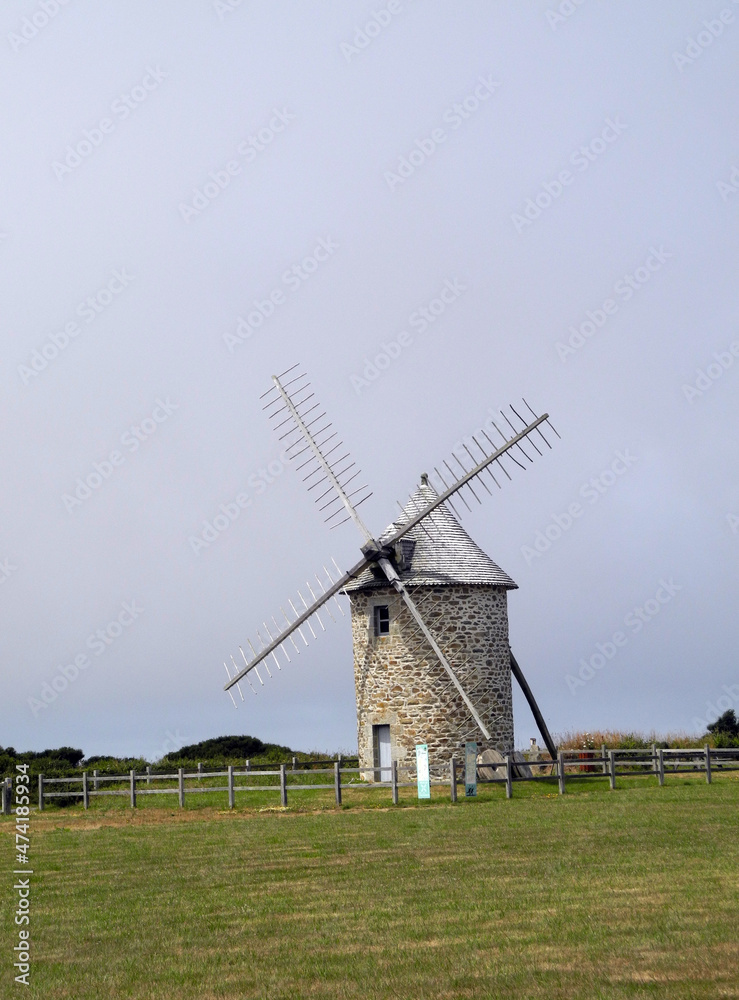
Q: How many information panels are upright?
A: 2